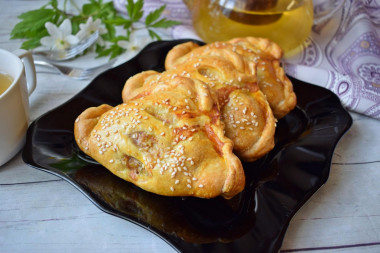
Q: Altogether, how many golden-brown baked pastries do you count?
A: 3